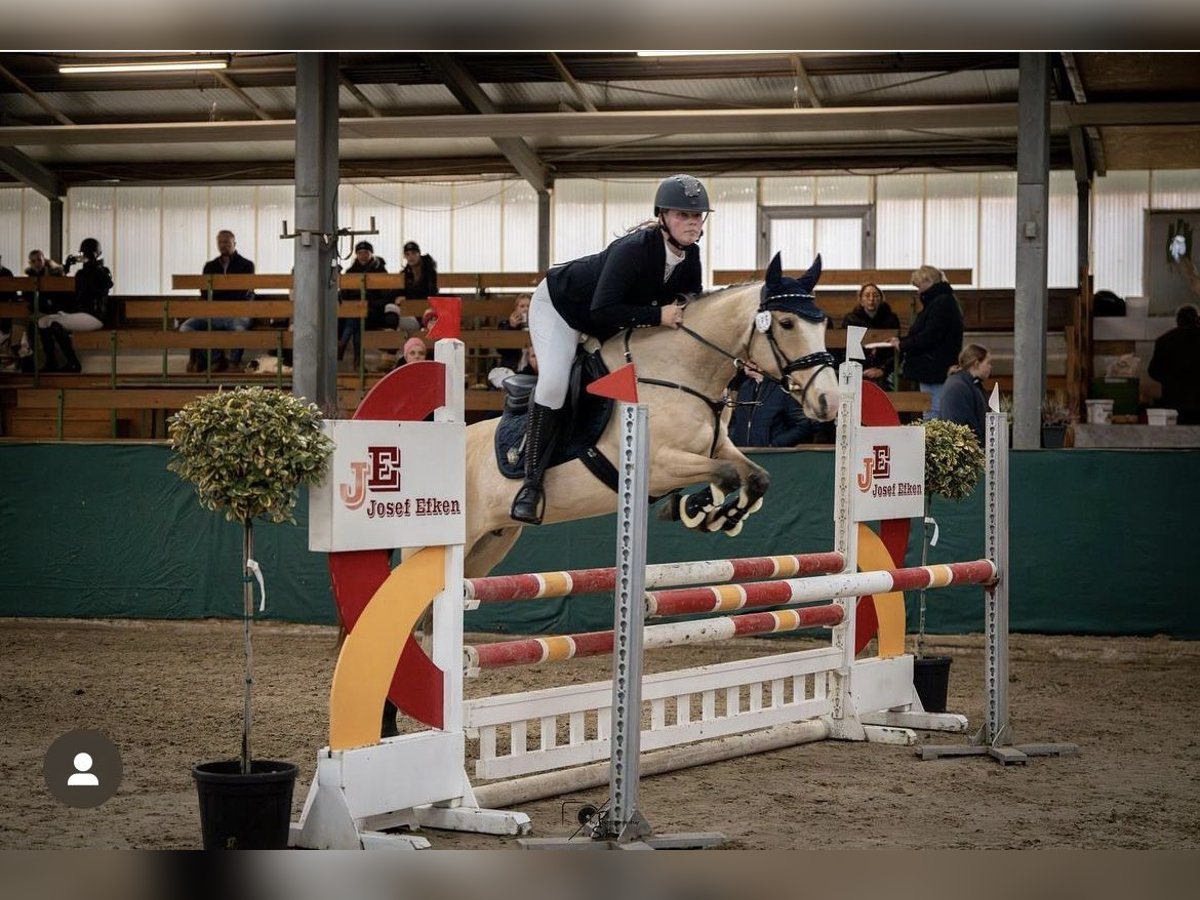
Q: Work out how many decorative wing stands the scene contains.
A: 2